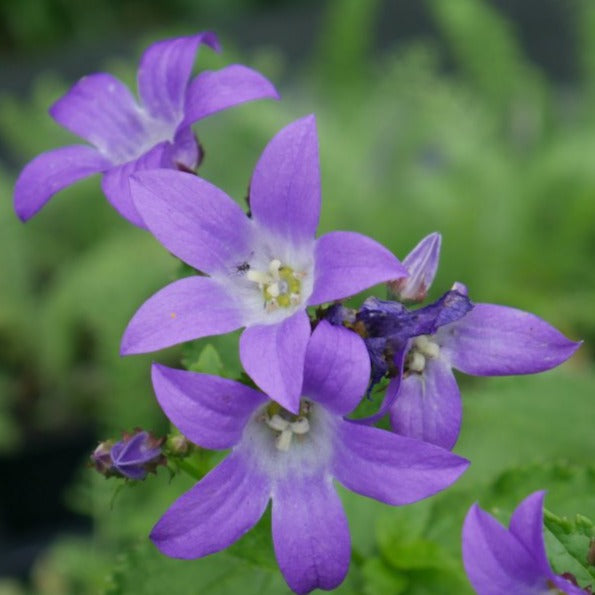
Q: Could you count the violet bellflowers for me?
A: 5